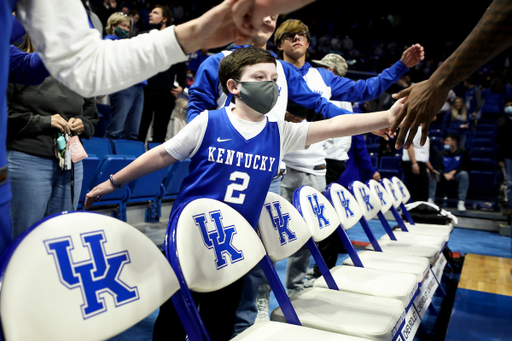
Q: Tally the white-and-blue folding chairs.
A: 9